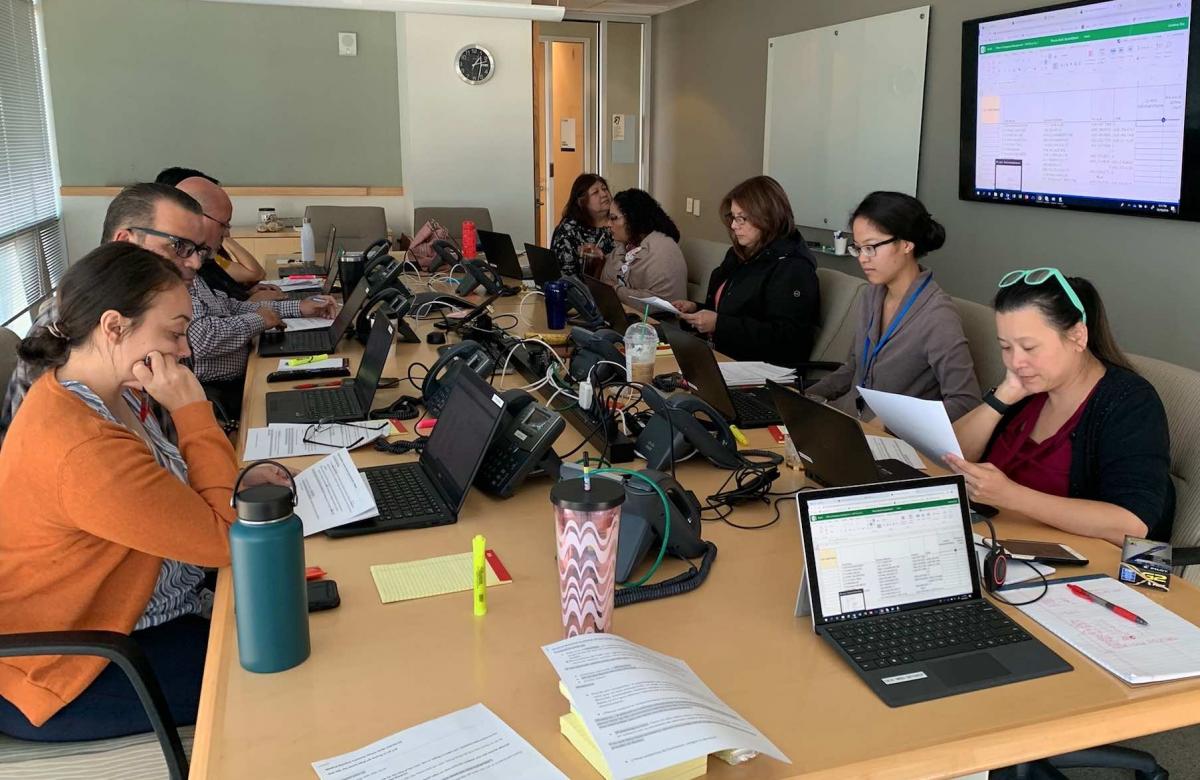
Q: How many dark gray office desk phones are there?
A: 11